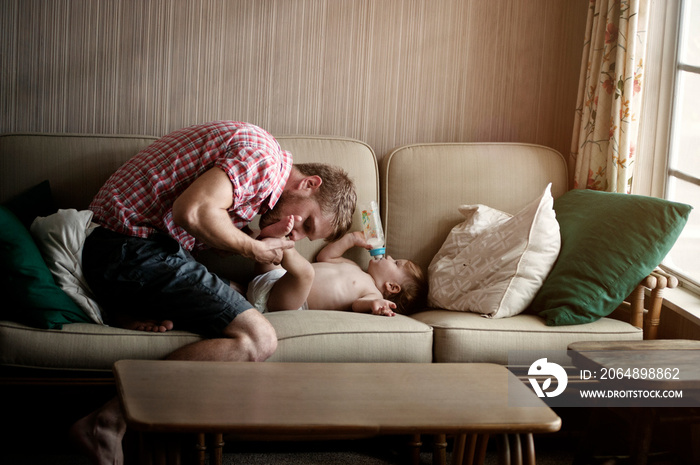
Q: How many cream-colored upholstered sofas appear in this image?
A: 1